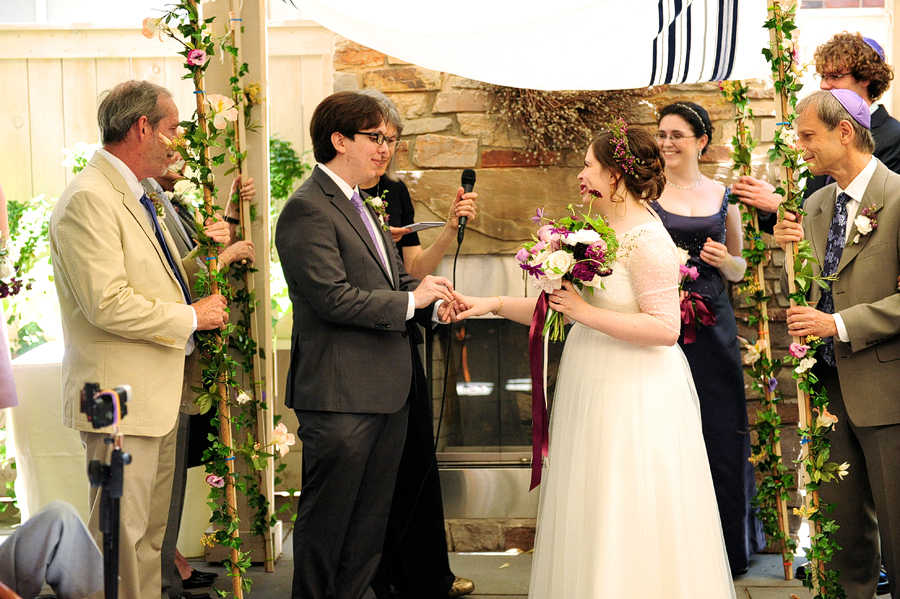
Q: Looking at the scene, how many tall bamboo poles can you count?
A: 4